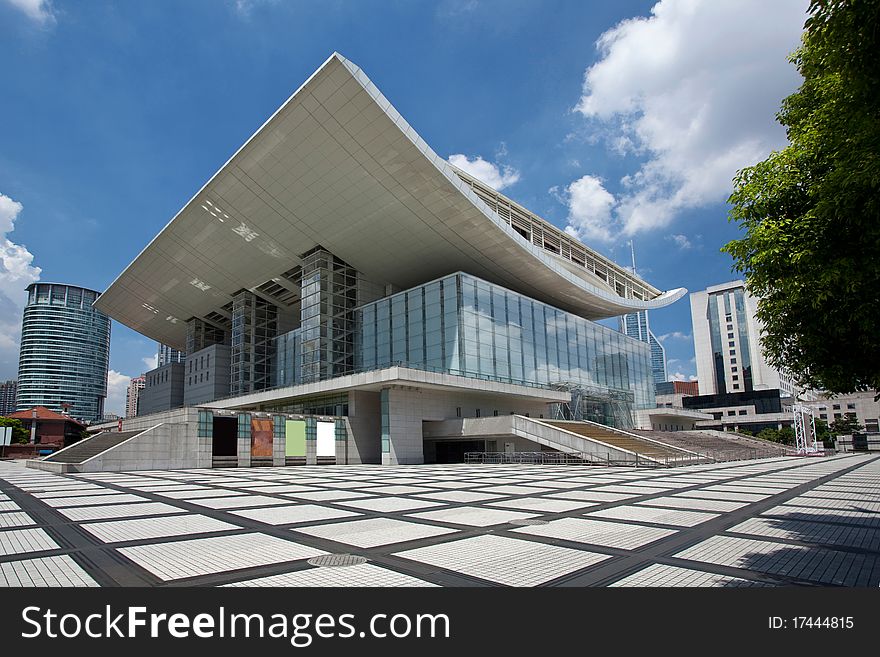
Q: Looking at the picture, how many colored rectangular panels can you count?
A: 4